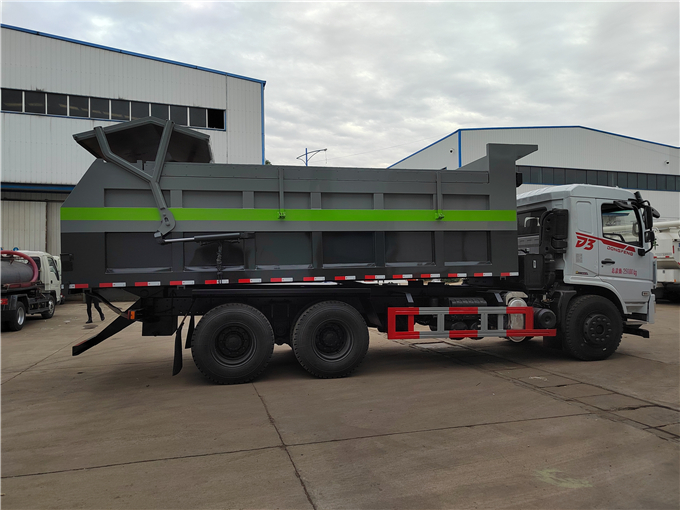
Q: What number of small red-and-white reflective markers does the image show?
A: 15